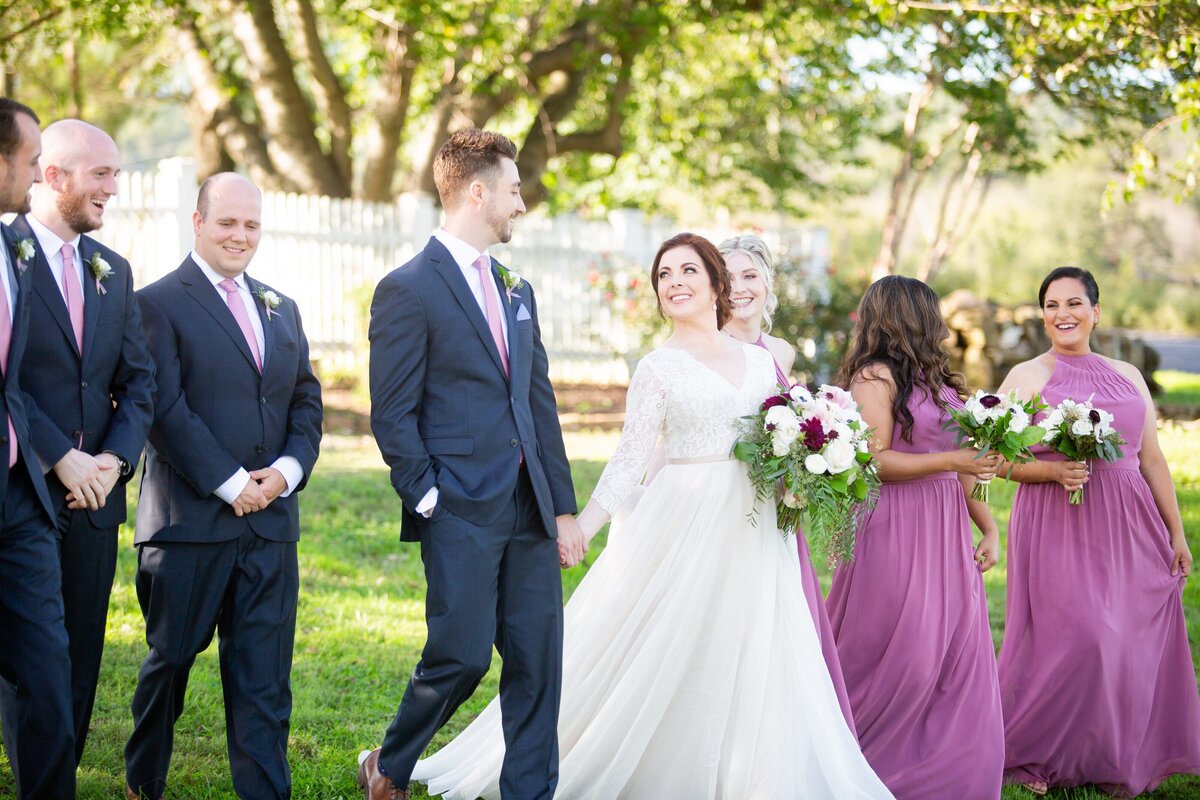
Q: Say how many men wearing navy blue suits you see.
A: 4